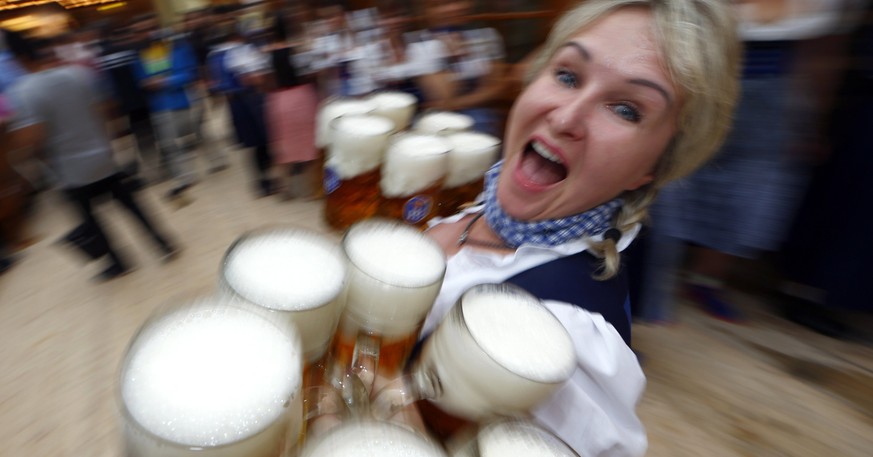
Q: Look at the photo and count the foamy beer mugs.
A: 12